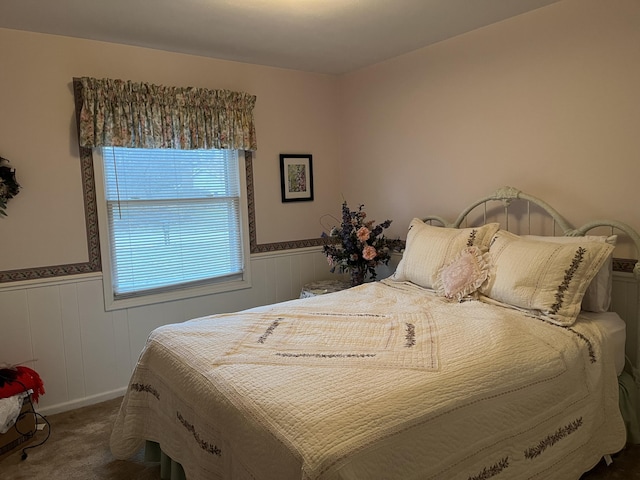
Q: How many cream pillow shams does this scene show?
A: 2